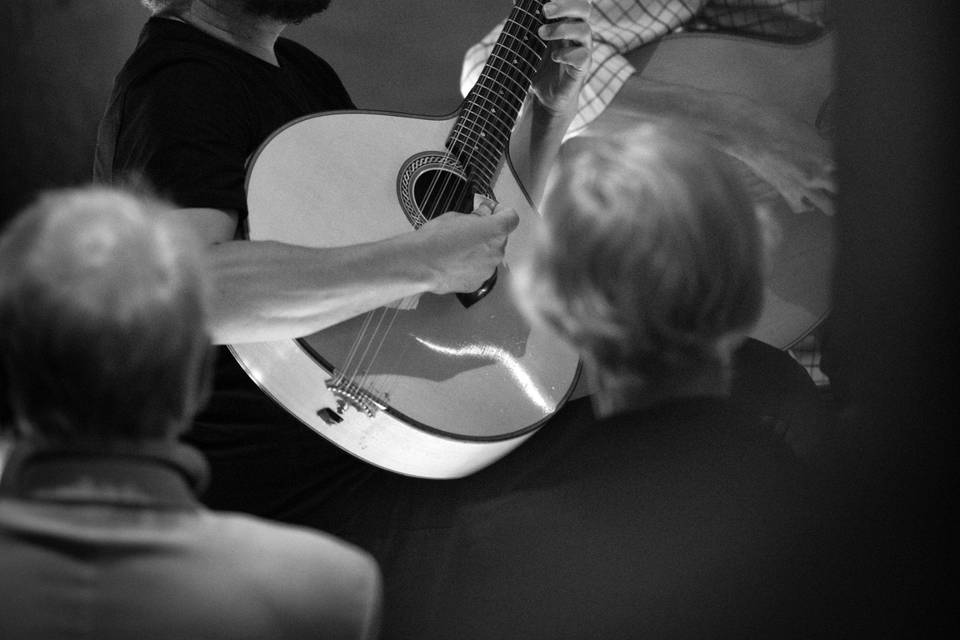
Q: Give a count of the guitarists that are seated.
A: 2